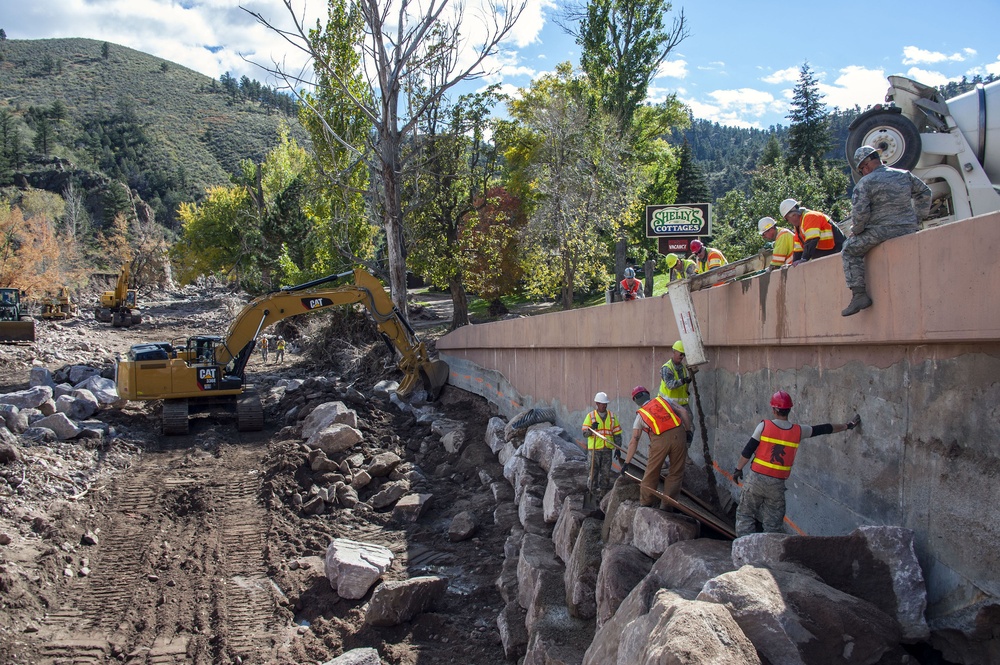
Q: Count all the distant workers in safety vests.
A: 2